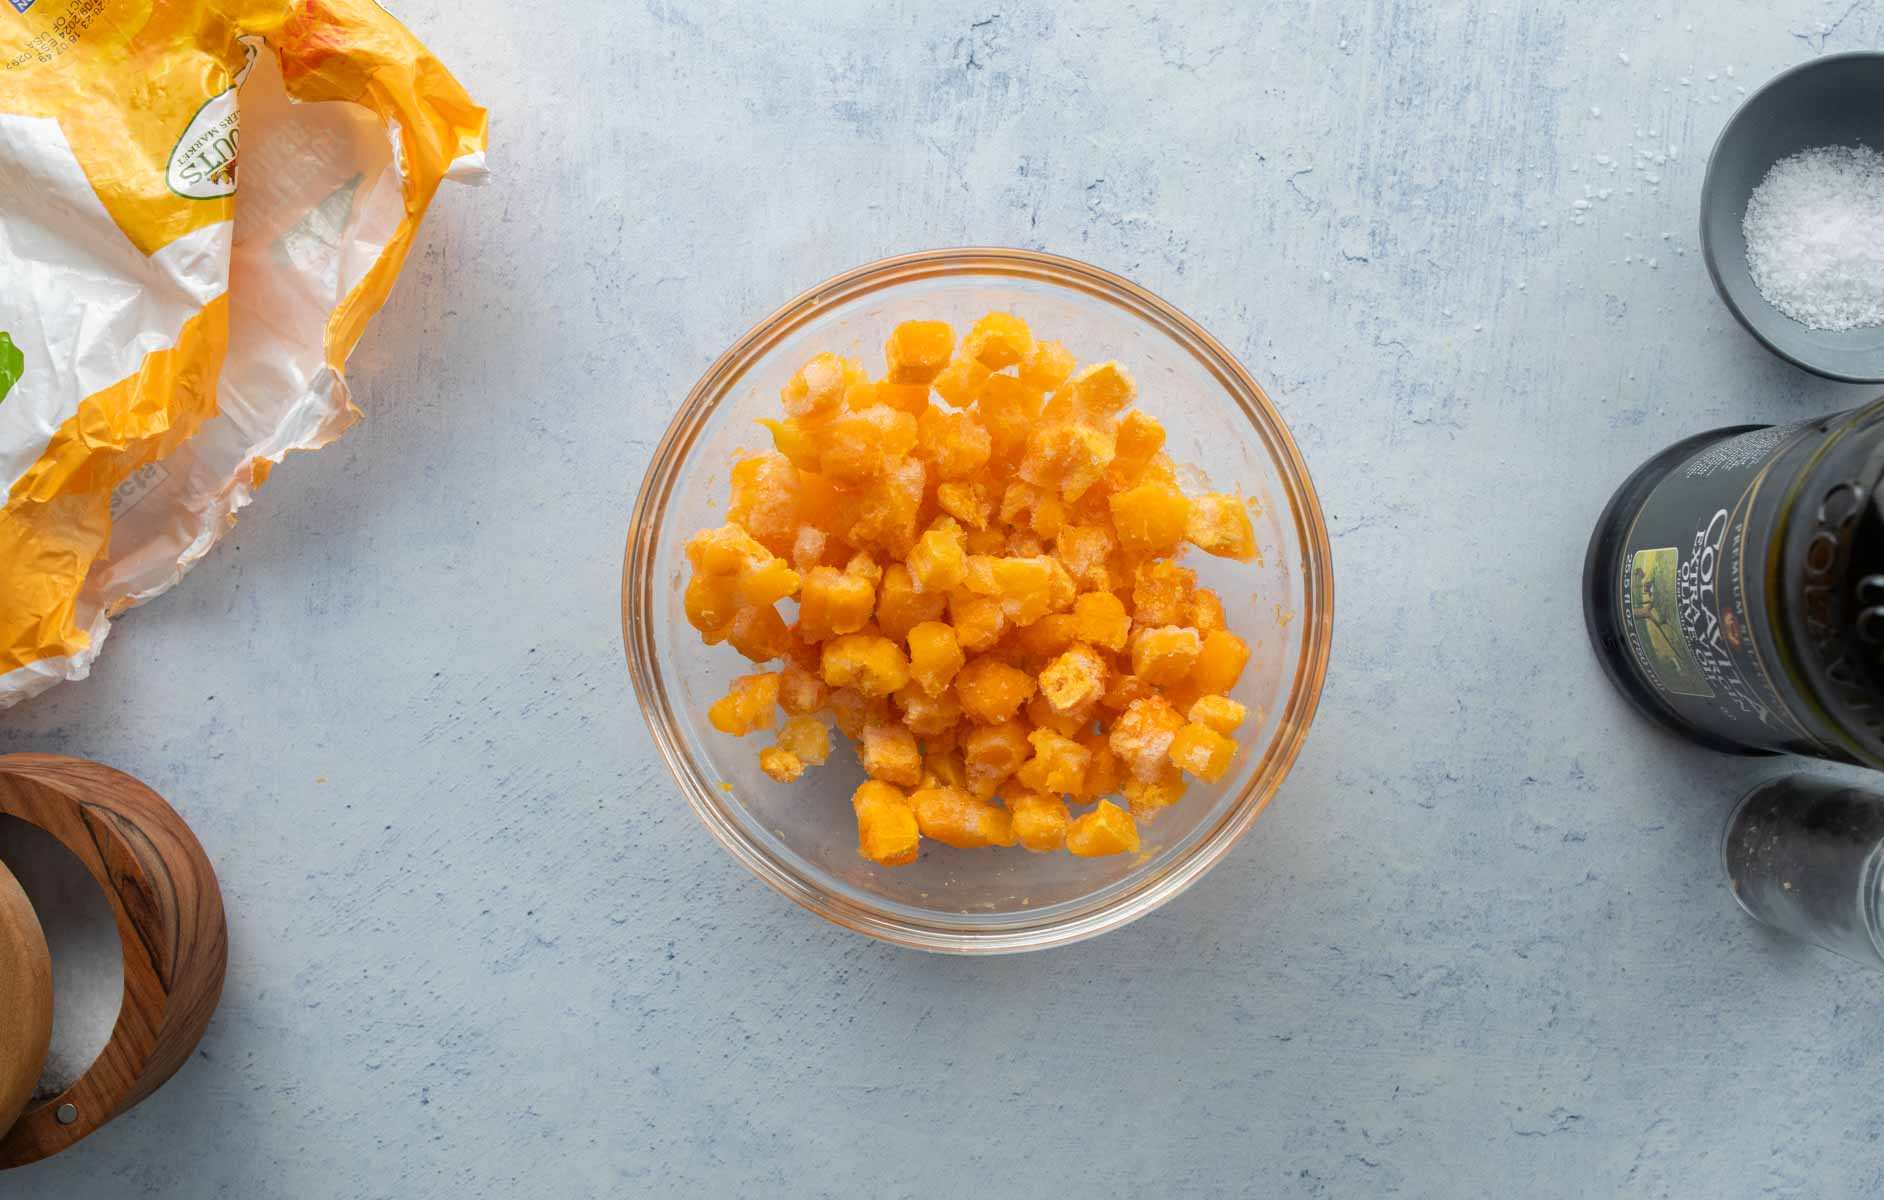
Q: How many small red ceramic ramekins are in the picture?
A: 0